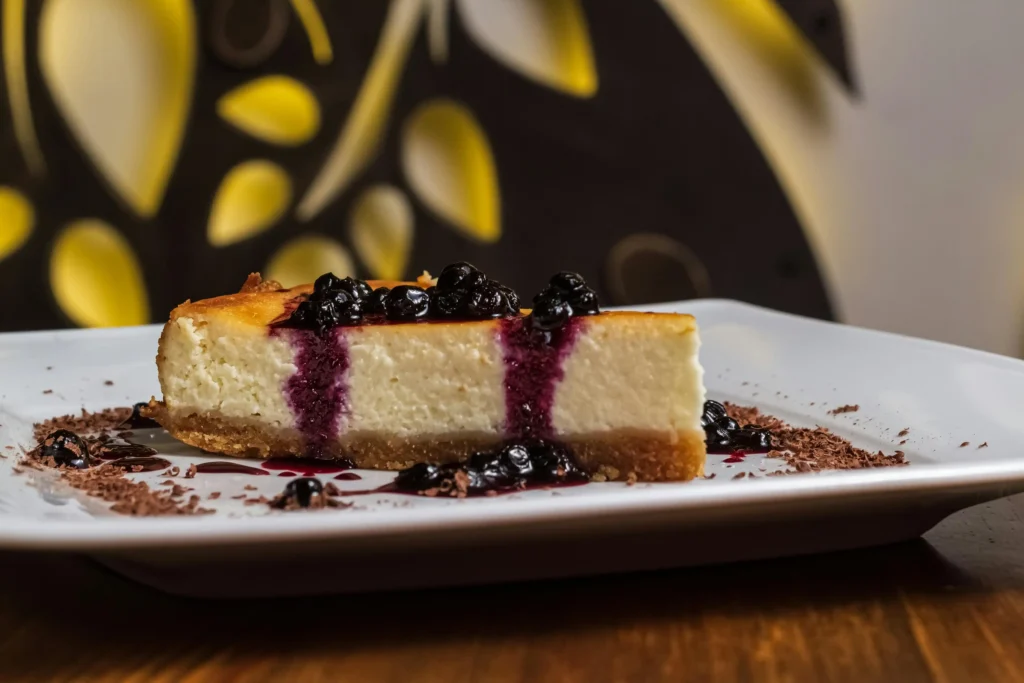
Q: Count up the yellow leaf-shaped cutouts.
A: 9